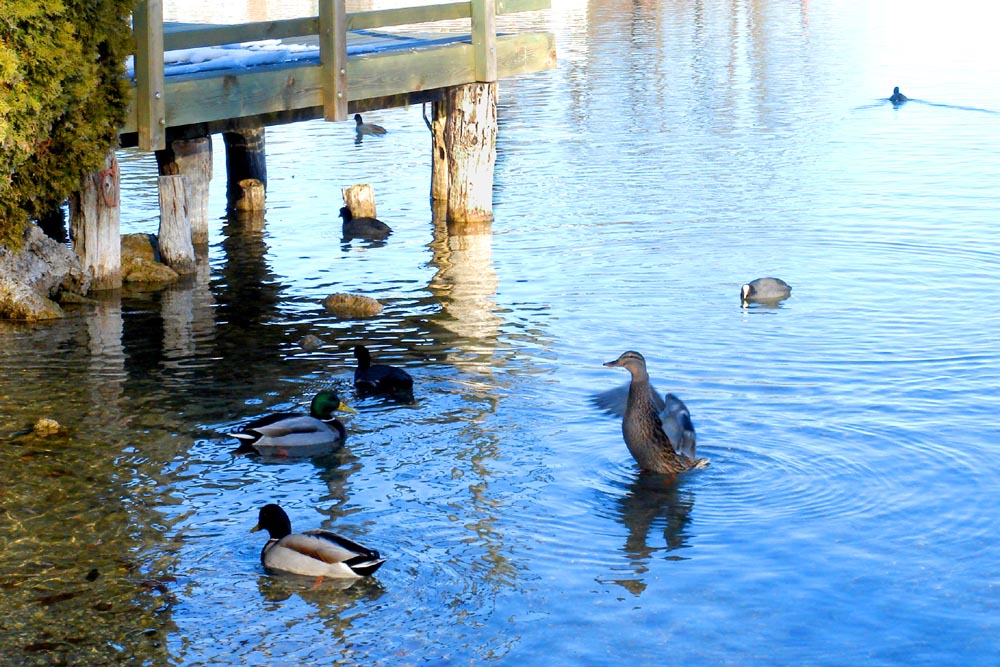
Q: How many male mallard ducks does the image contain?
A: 2